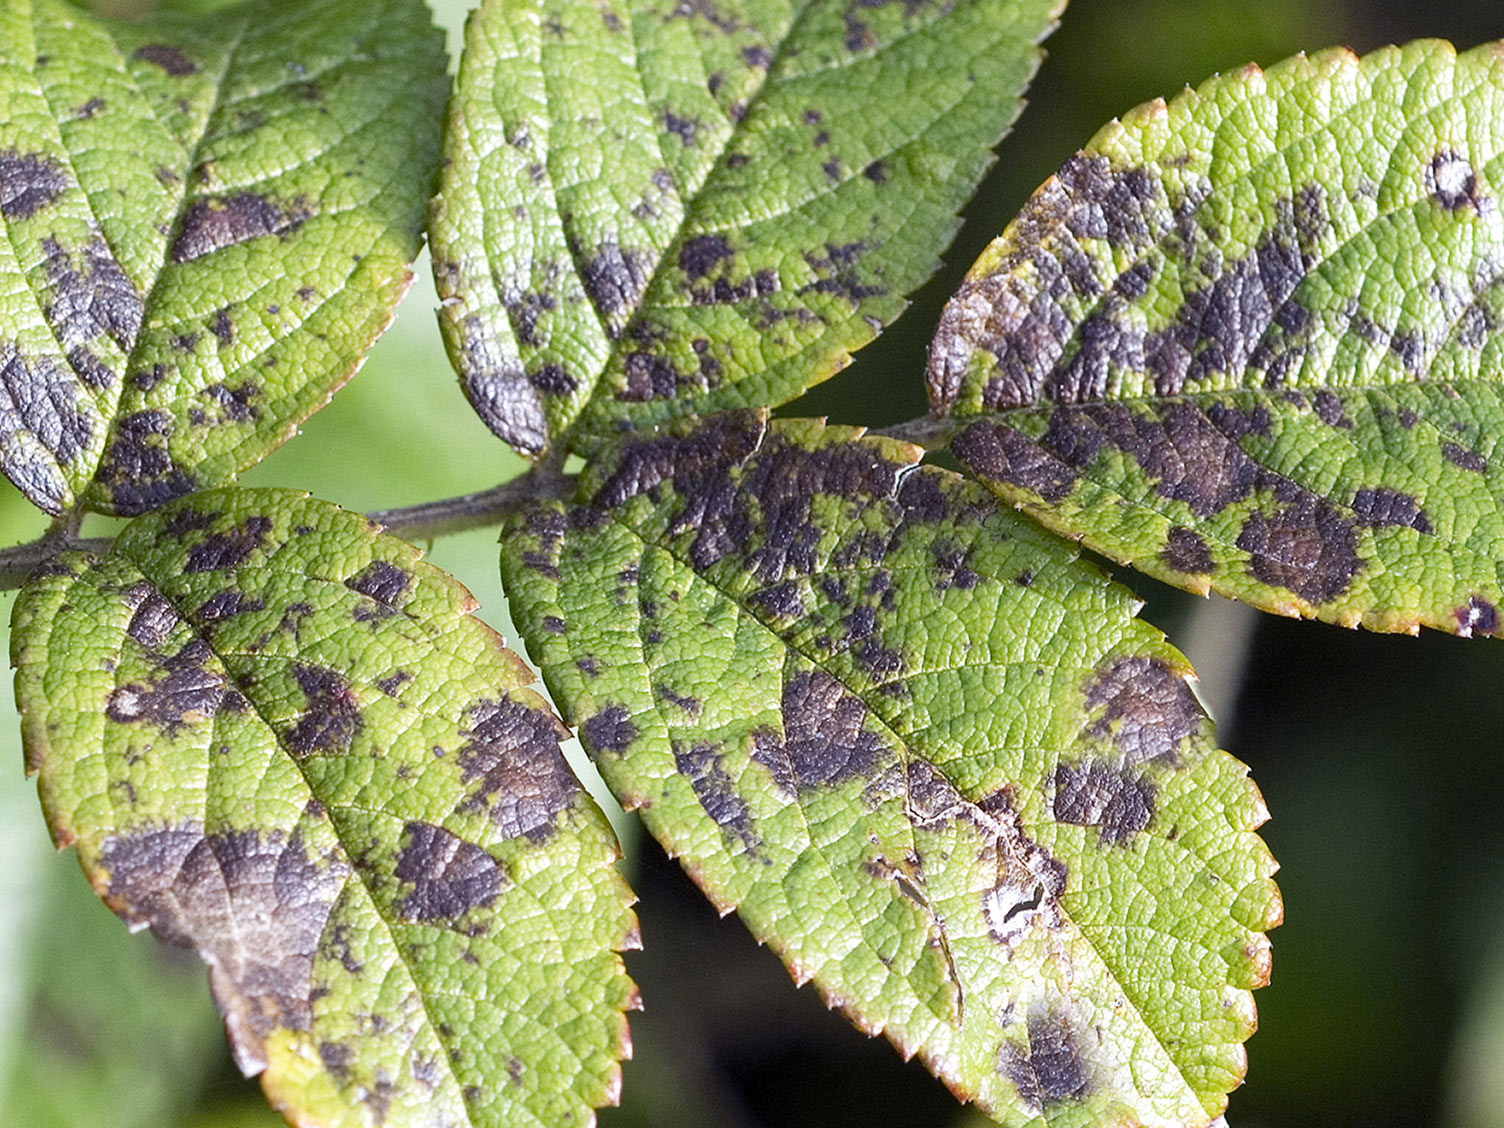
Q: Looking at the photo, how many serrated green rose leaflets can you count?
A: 5